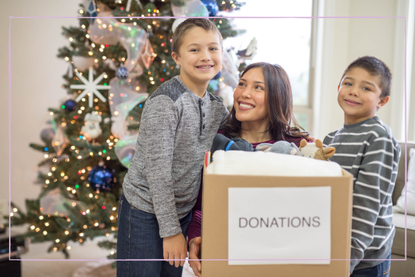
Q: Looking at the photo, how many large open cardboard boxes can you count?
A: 1